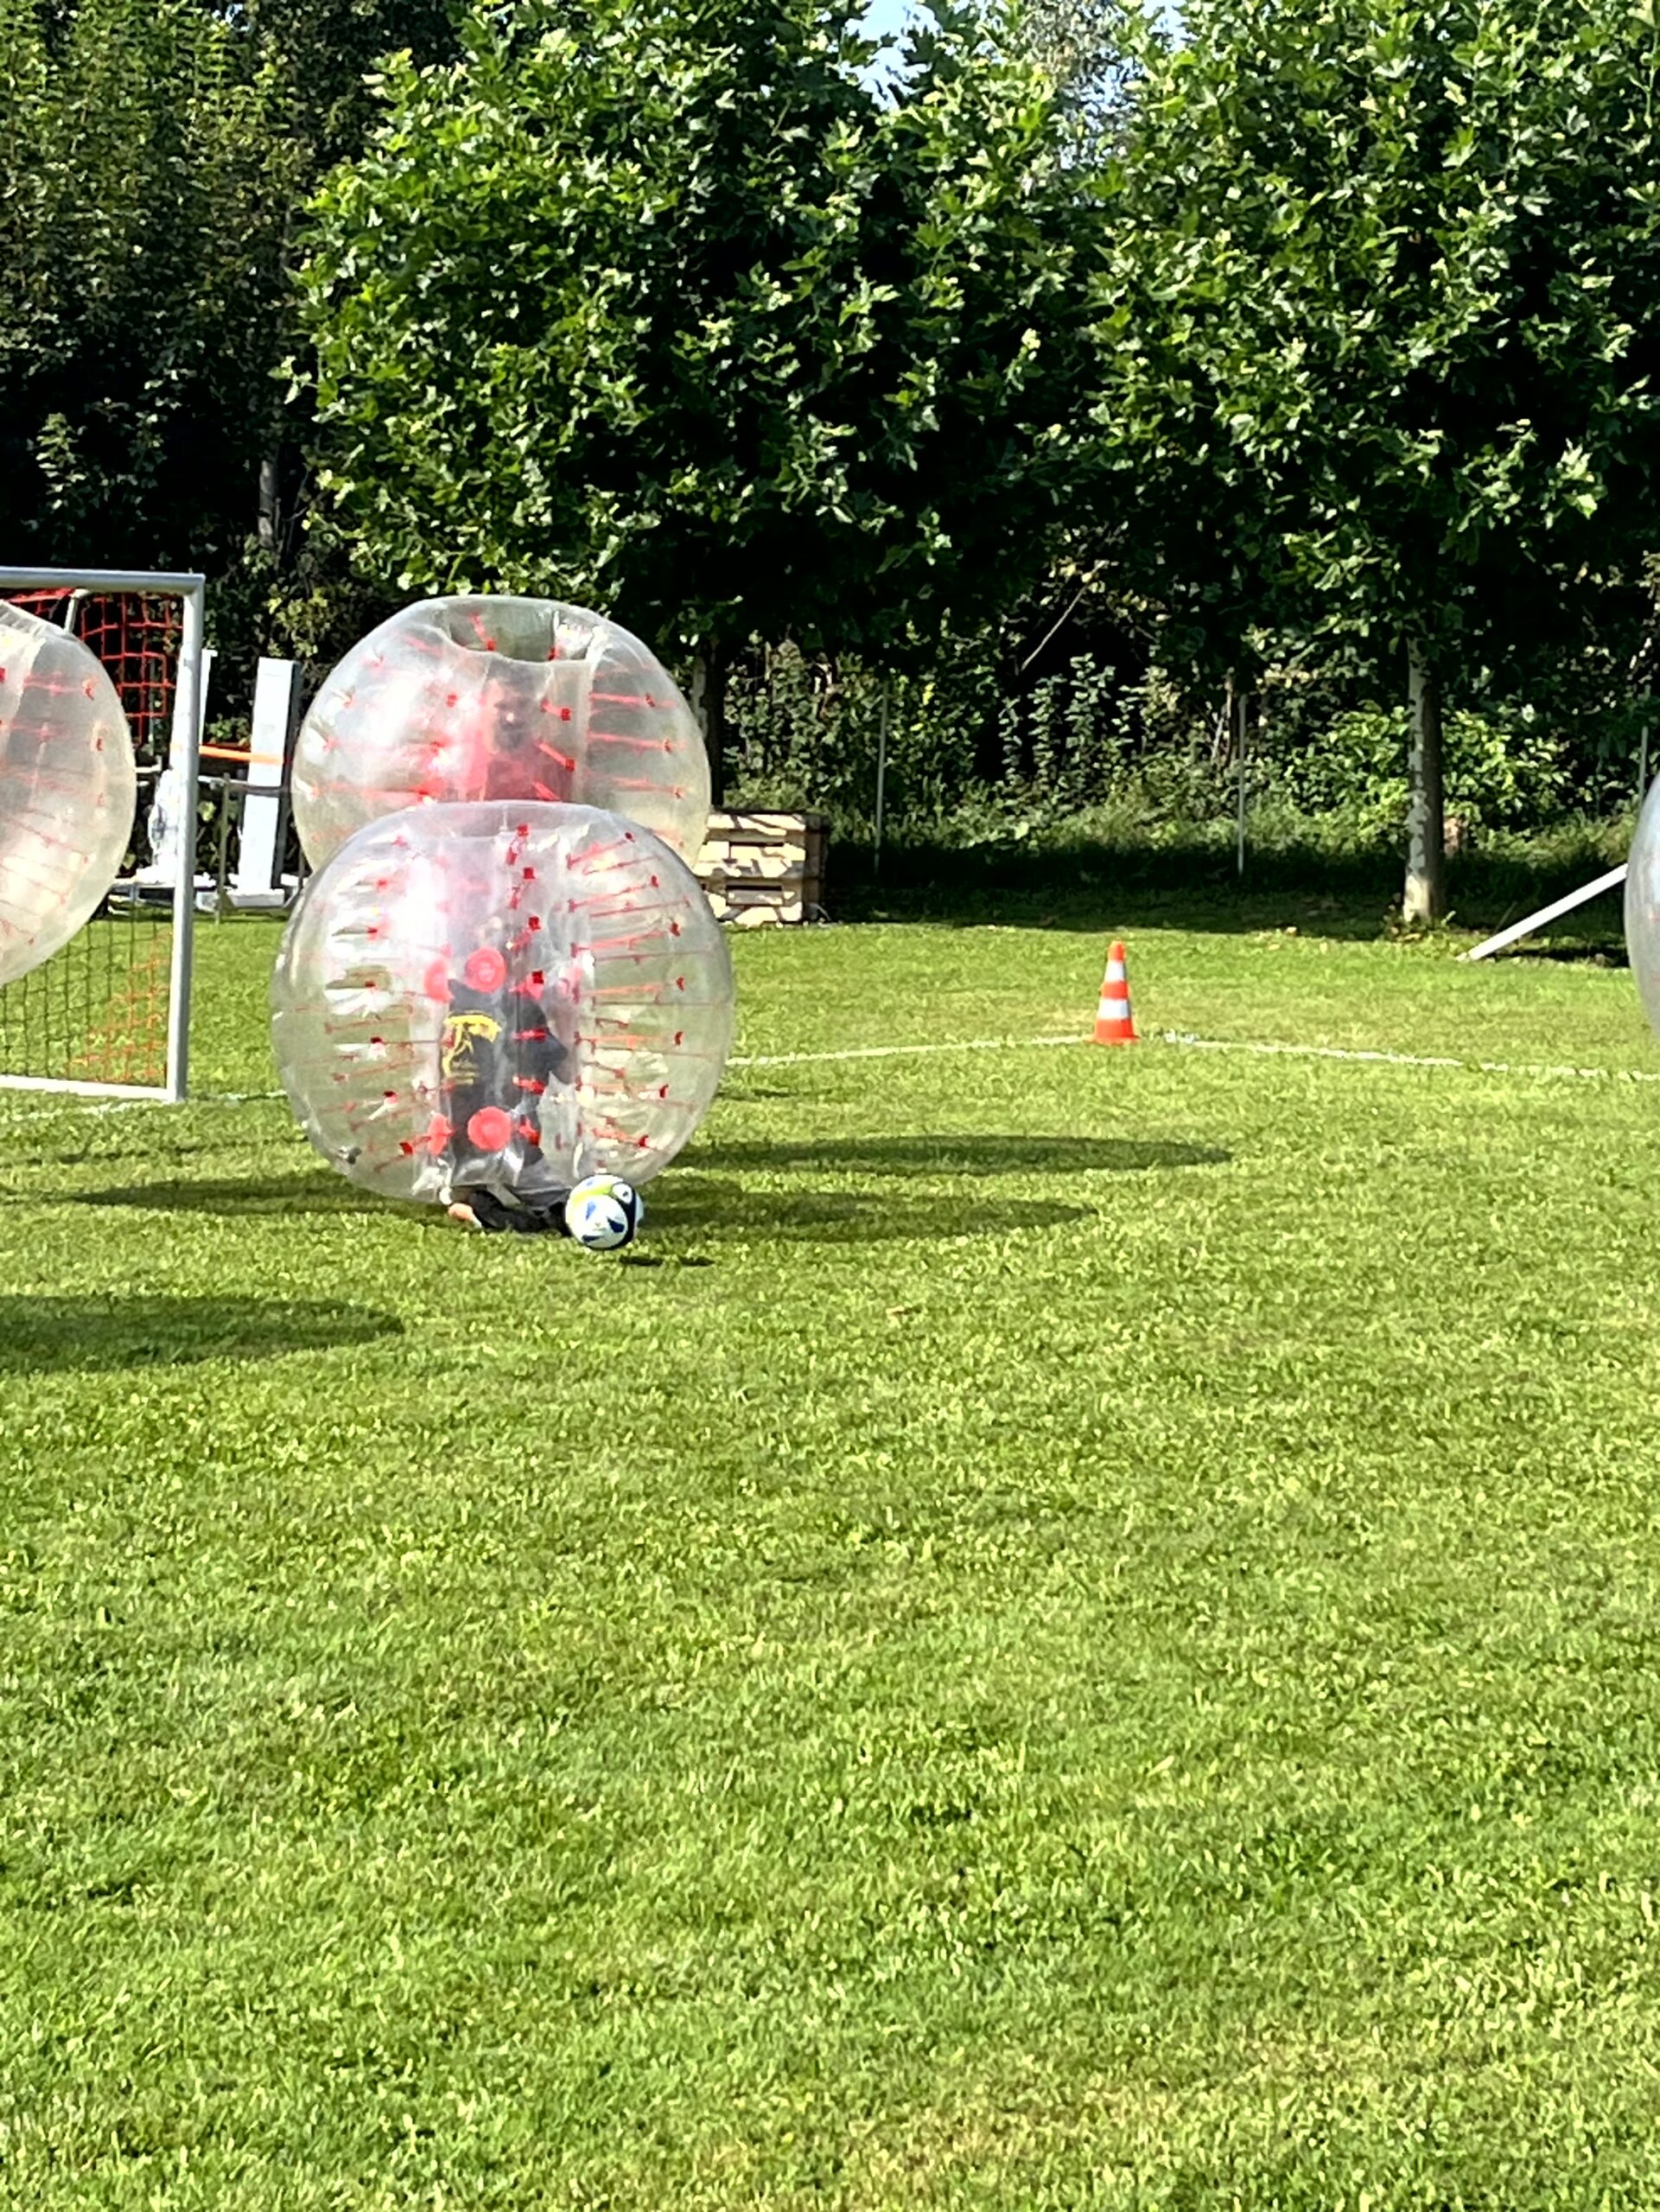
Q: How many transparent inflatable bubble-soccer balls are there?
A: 4